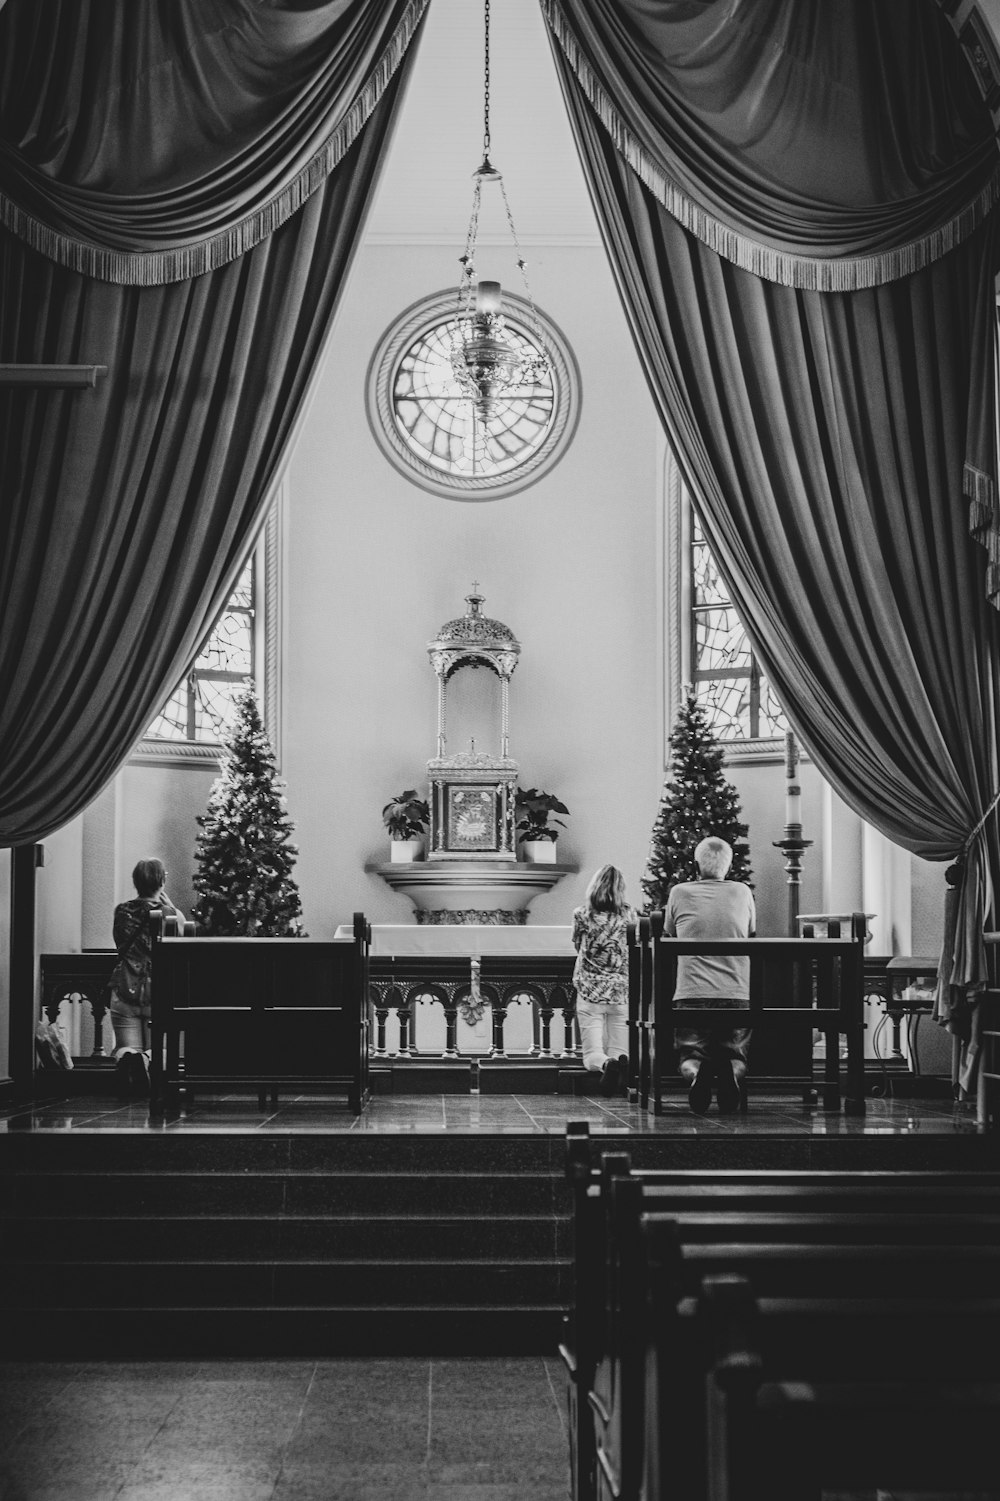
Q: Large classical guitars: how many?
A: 0